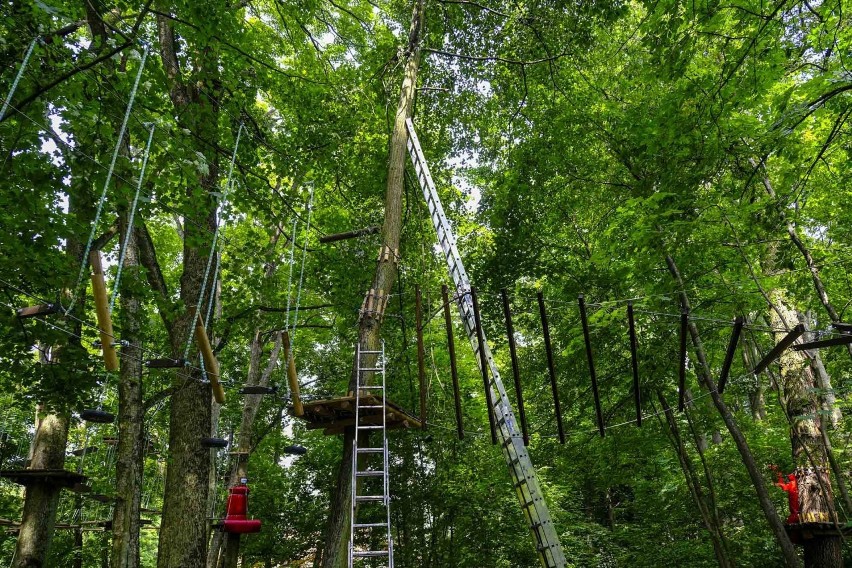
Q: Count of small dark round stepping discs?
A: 3